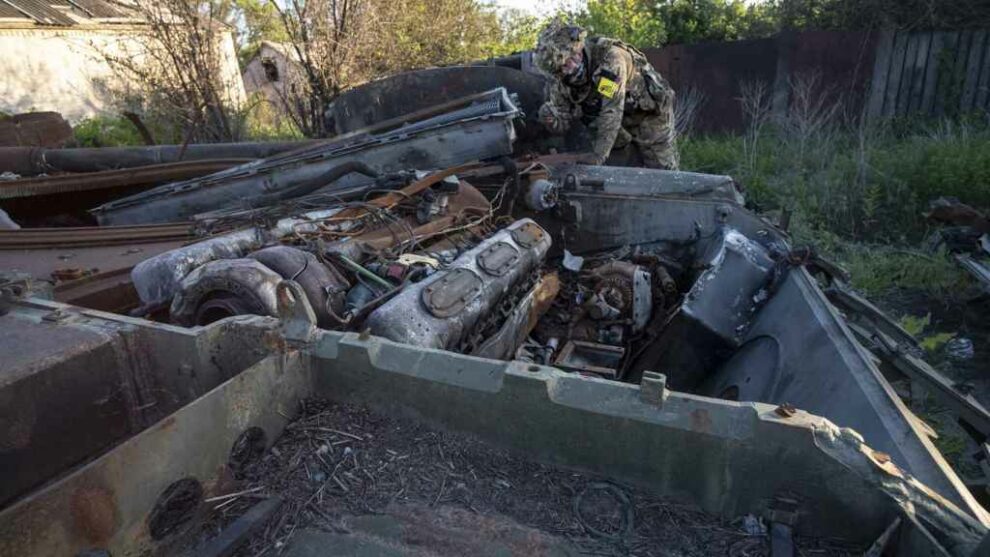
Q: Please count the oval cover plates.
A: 3